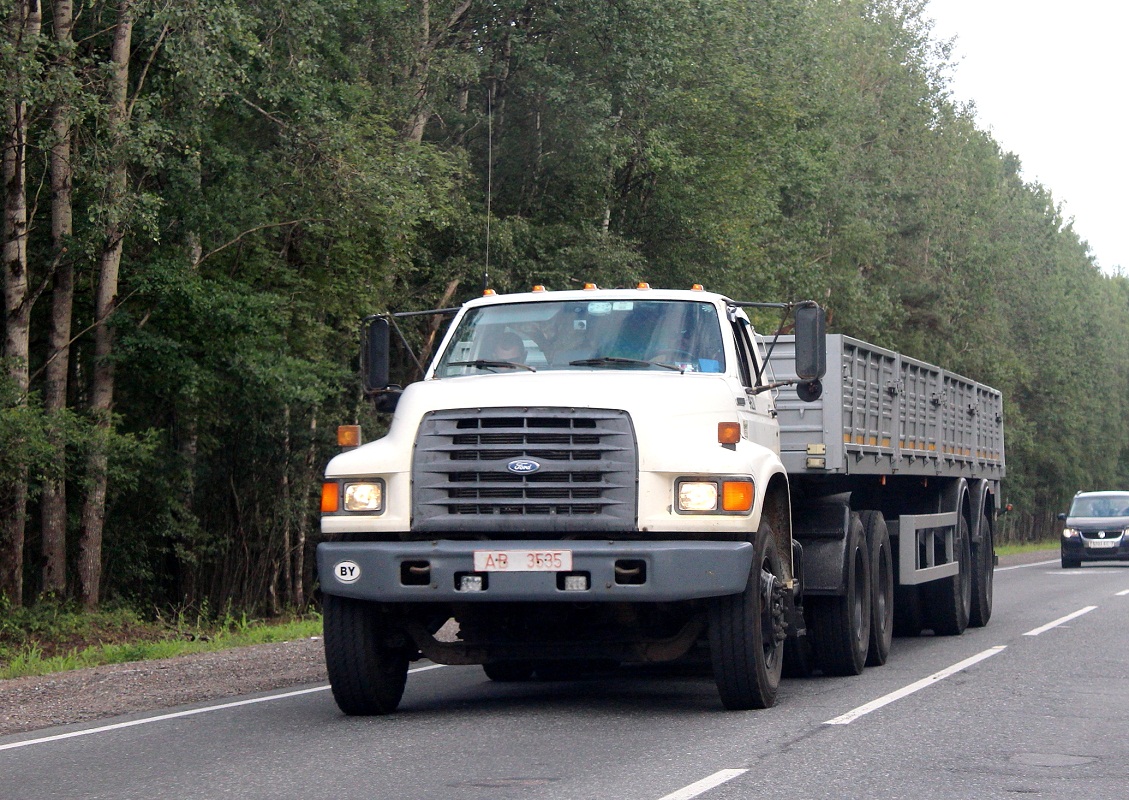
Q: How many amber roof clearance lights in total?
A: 5